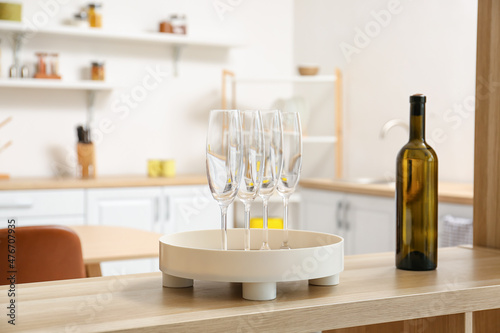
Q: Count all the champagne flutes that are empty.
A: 4